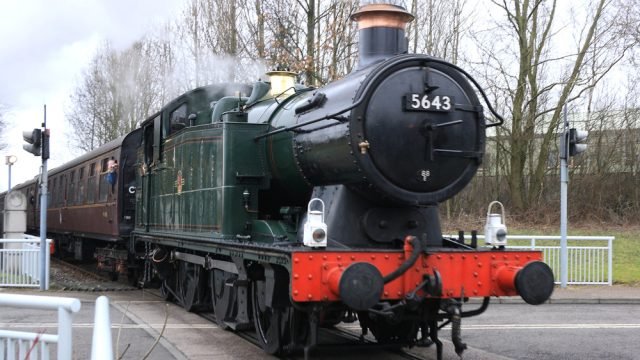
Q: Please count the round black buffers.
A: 2